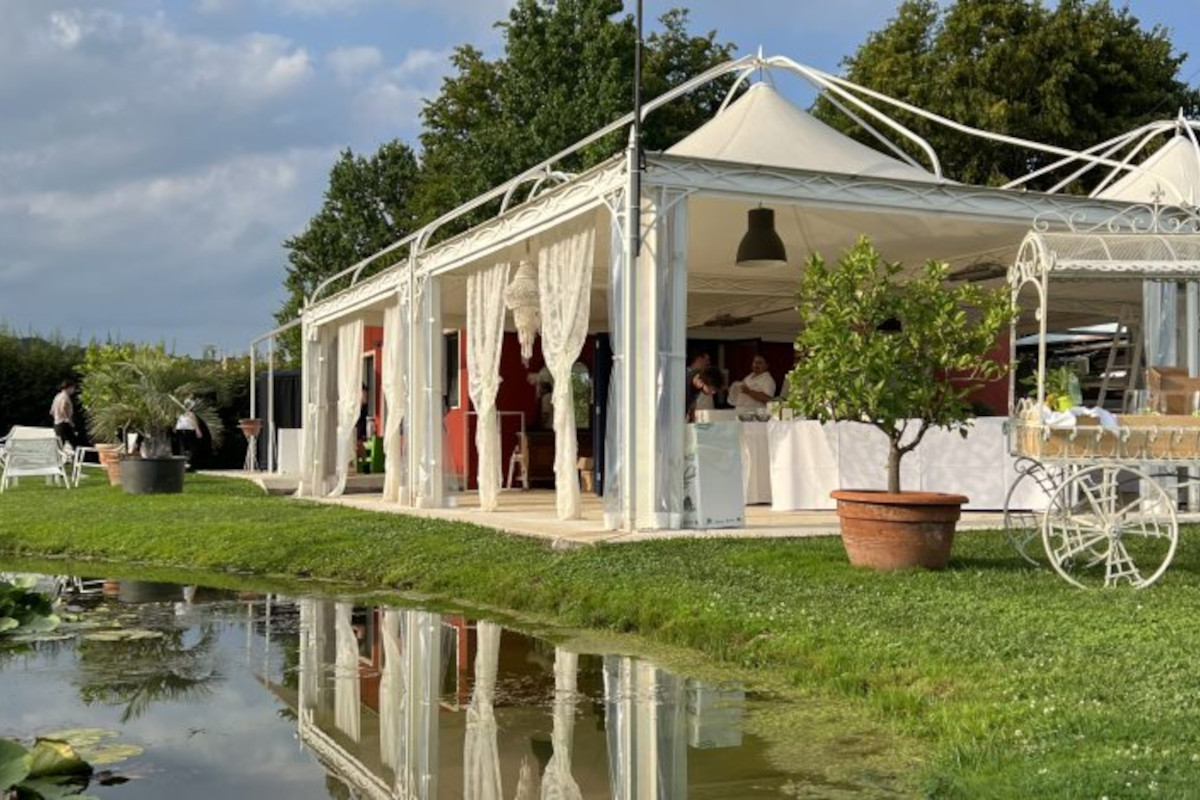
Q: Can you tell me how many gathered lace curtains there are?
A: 4